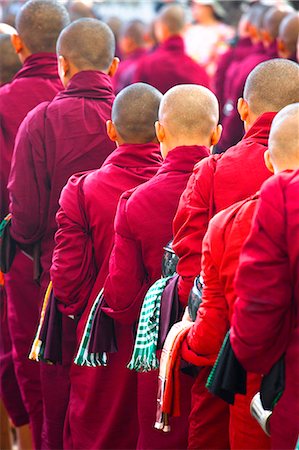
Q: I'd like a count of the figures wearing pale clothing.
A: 1